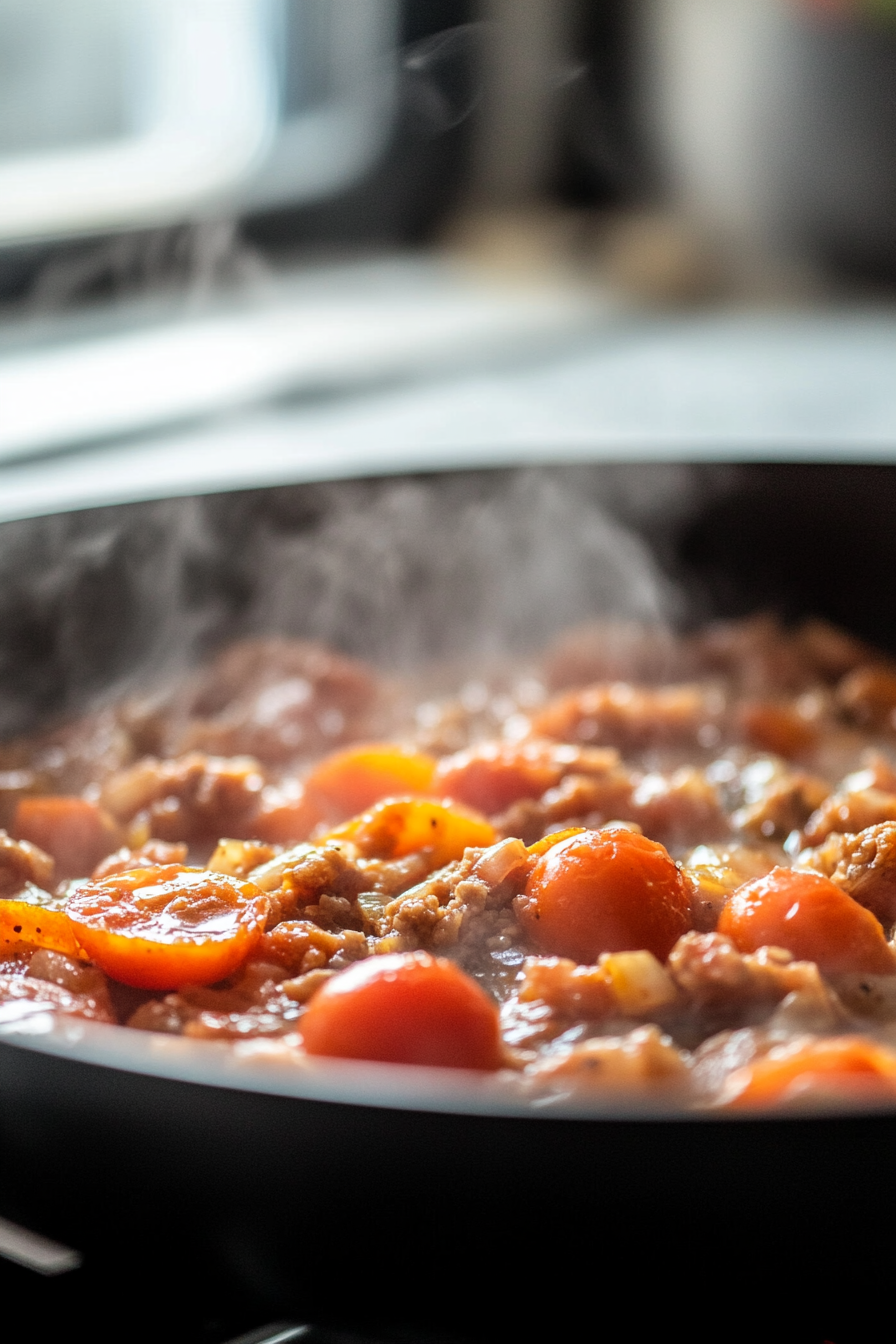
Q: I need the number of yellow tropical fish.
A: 0